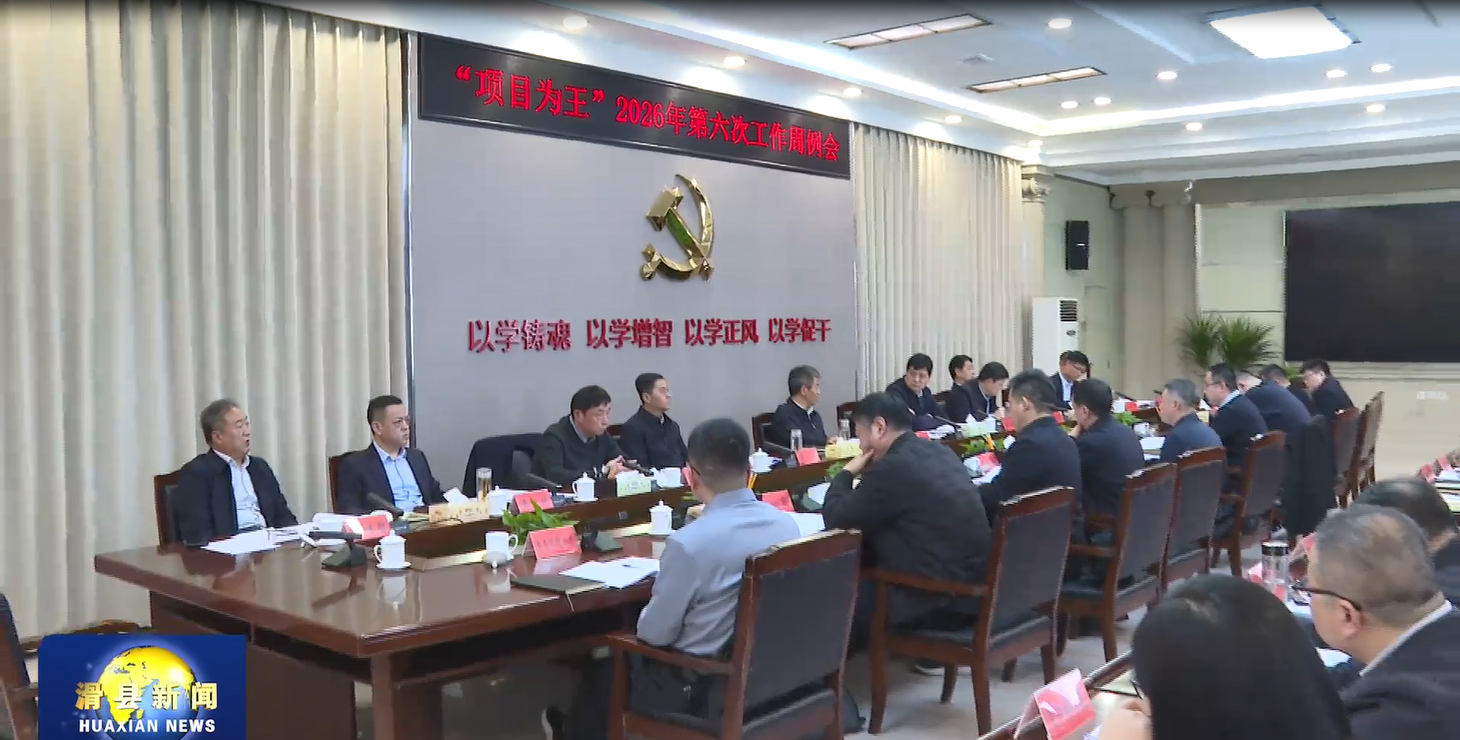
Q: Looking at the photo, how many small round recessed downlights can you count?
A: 13